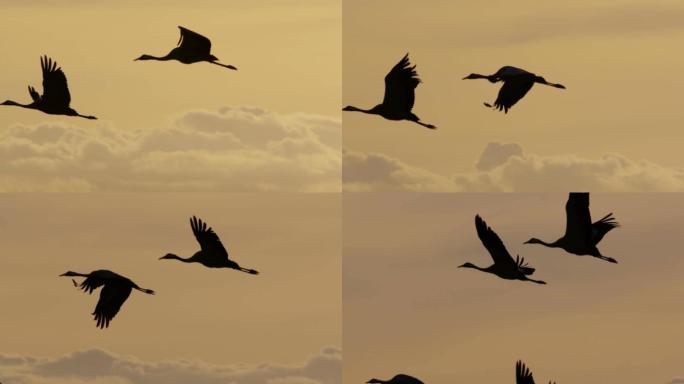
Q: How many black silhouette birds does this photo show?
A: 10